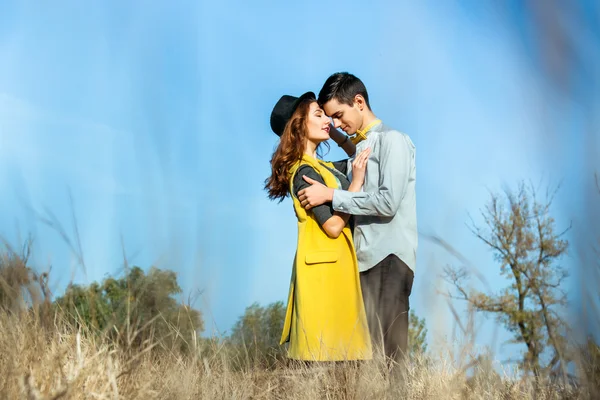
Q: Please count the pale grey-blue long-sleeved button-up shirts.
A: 1